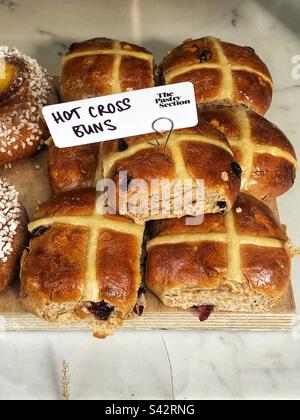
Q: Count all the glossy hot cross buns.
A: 7